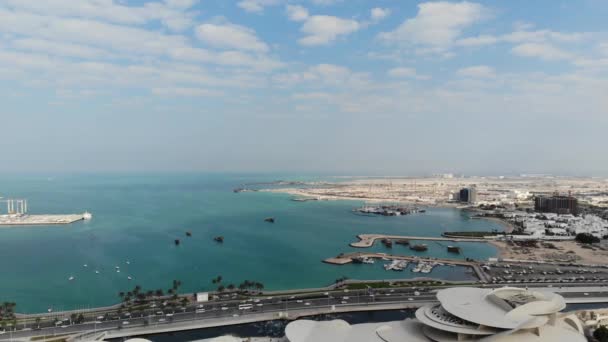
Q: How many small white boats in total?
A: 7